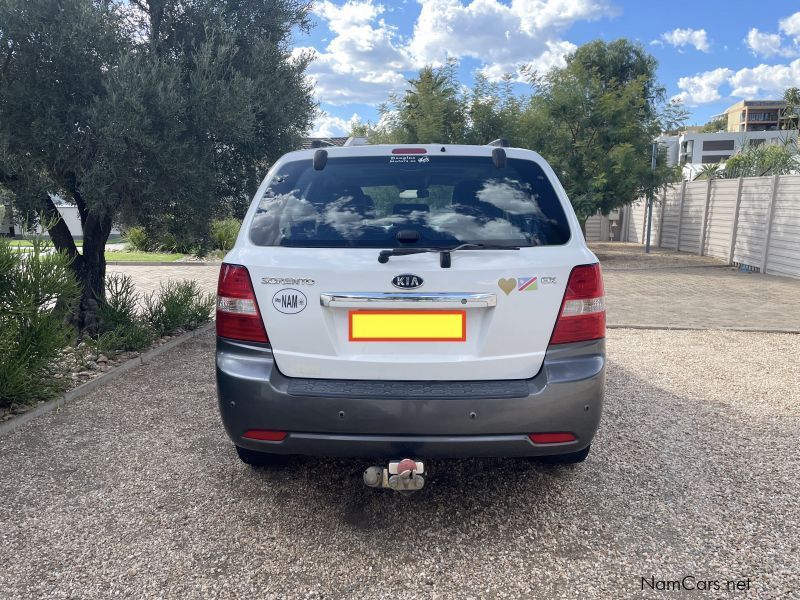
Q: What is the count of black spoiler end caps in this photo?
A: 2